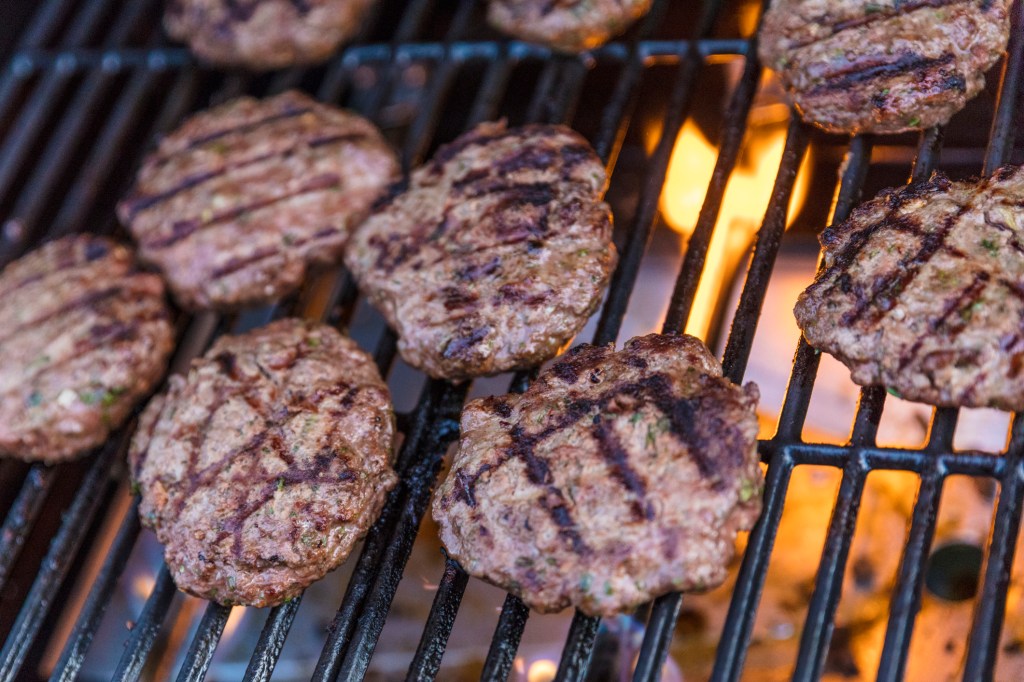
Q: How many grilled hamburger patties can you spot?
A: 9